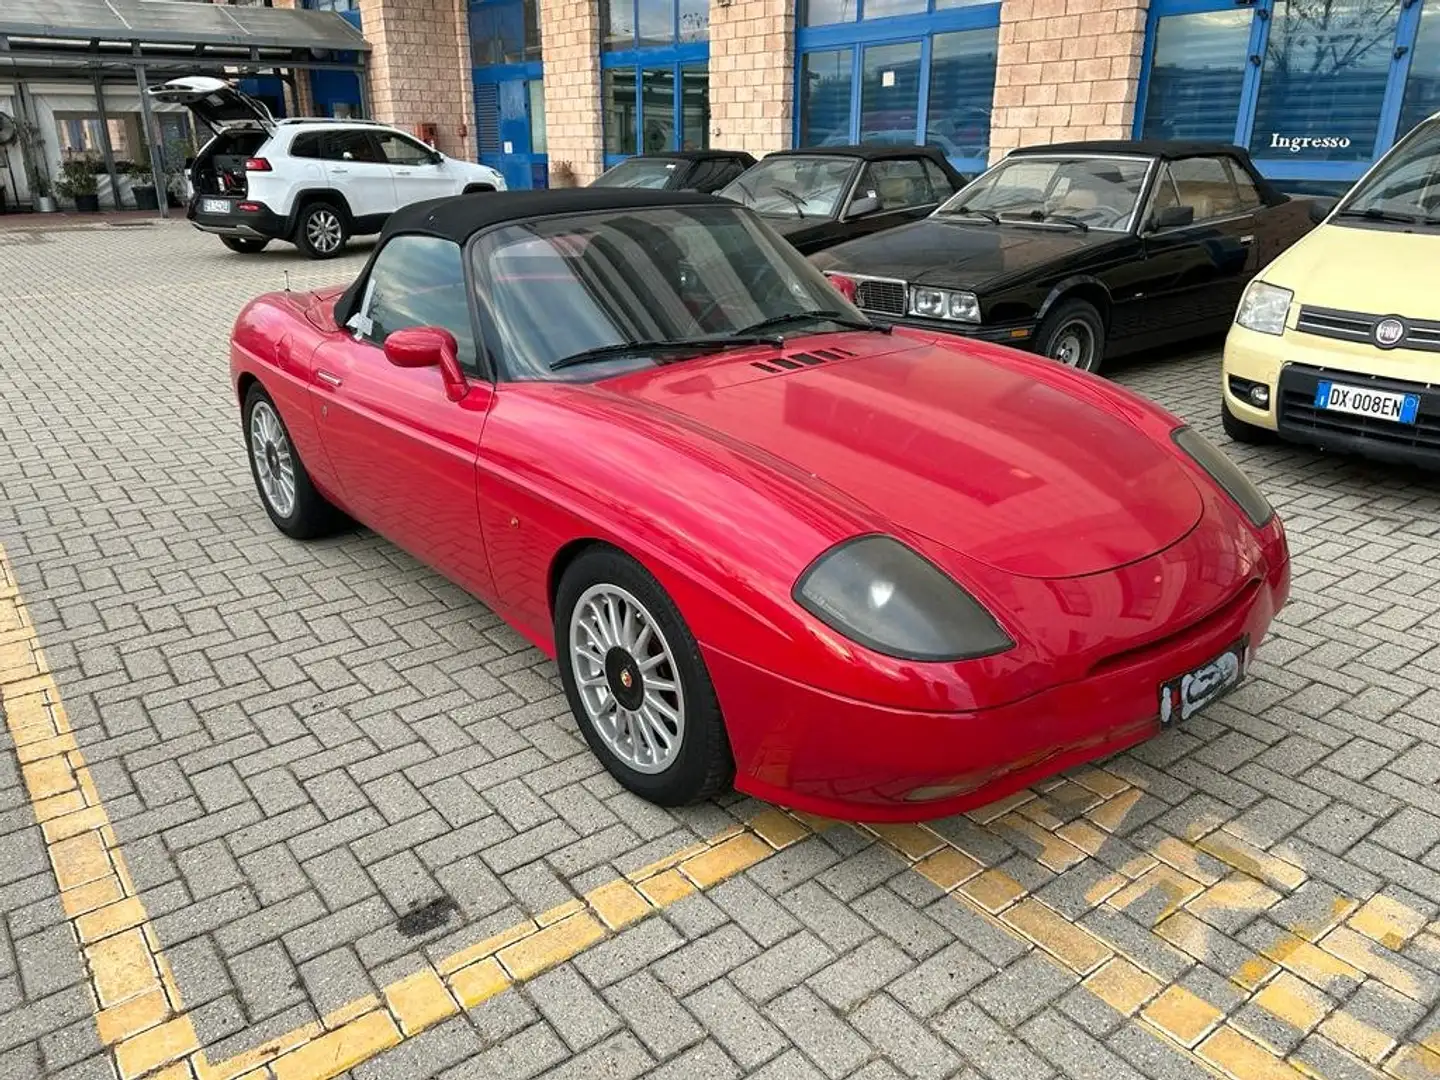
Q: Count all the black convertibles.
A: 3